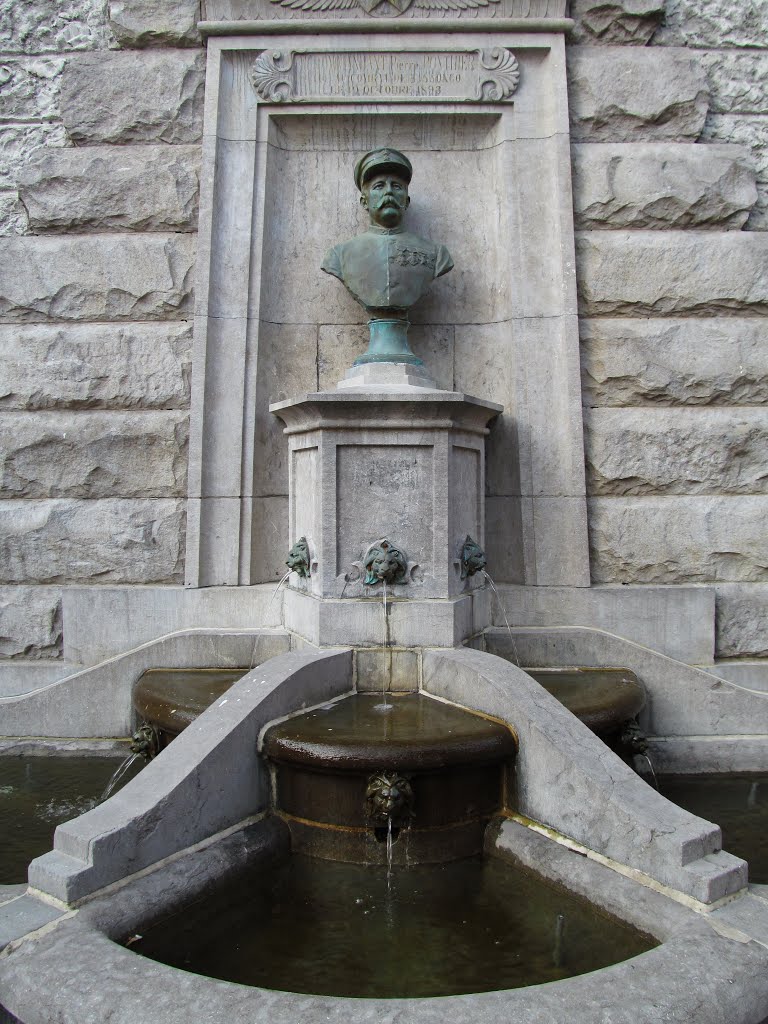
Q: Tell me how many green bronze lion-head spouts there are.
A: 6